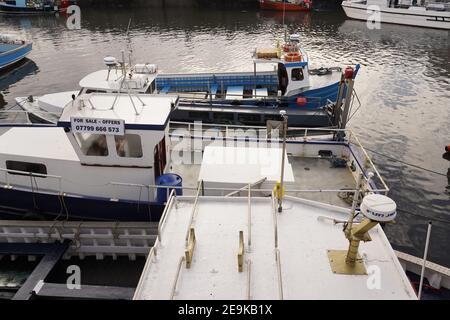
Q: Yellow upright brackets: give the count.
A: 2